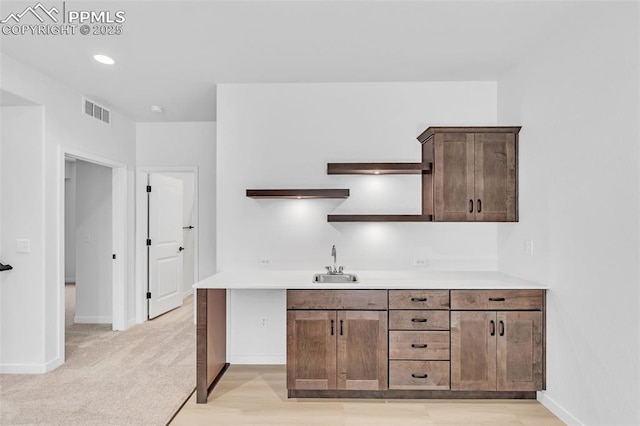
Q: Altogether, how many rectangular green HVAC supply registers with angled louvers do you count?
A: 0